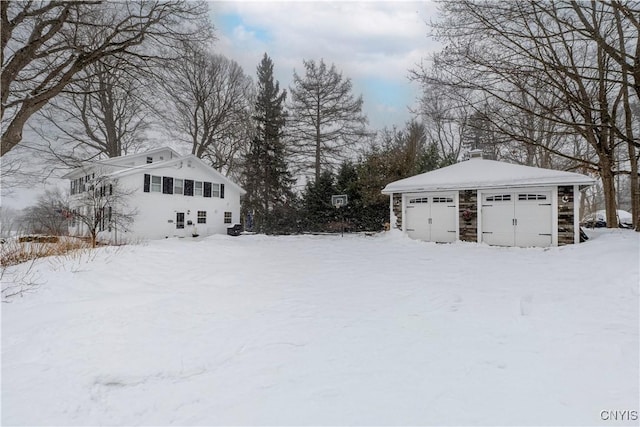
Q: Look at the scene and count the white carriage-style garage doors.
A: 2